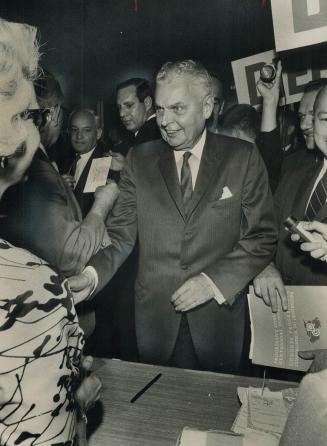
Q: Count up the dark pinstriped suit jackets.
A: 1